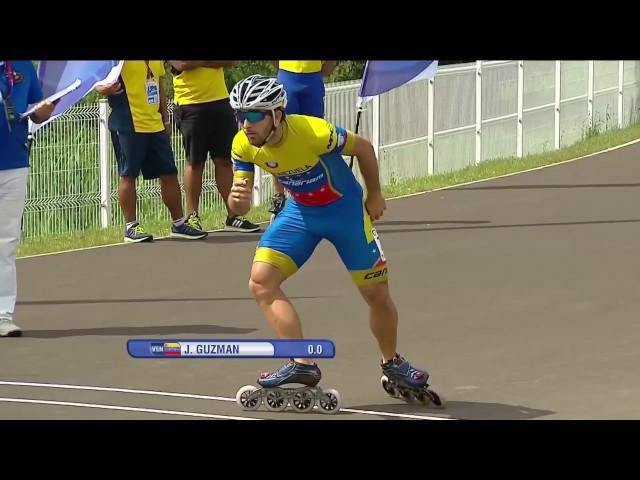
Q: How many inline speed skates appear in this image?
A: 2